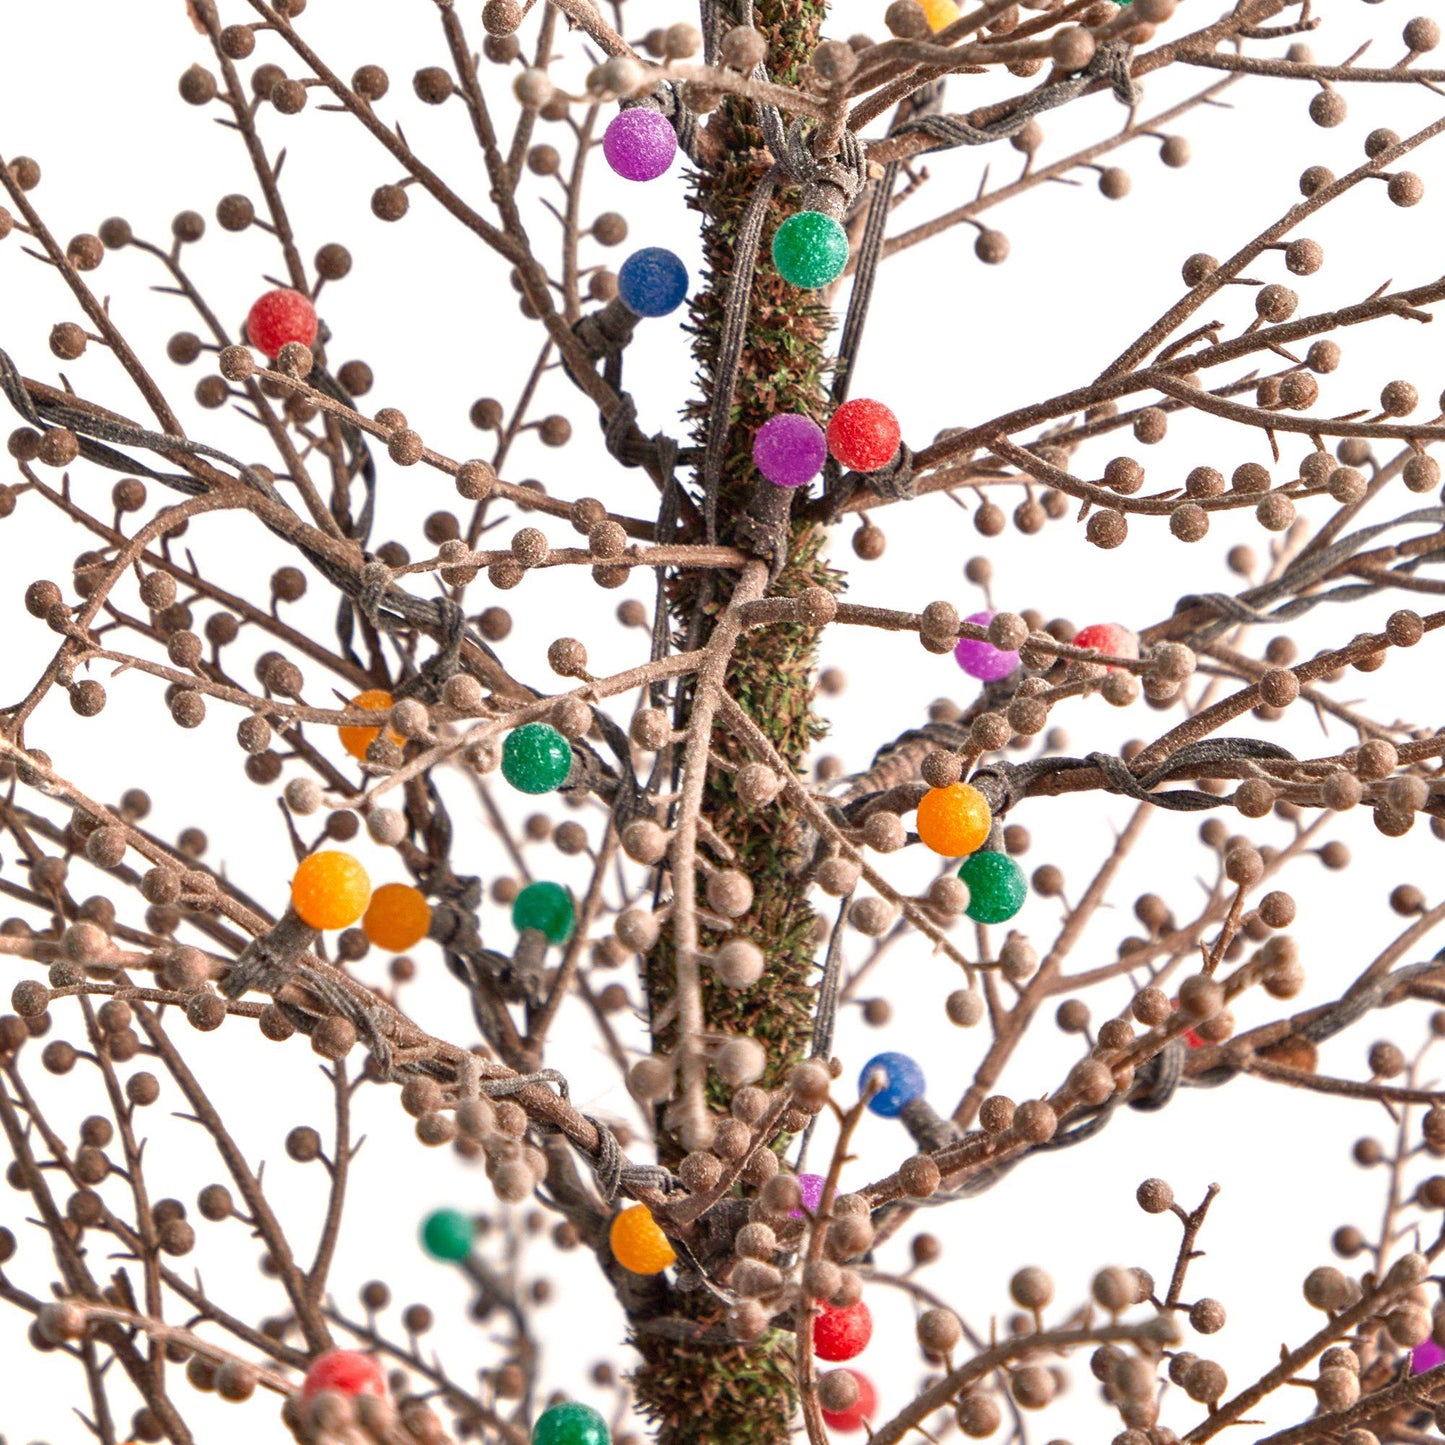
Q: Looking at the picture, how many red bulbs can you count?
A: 7